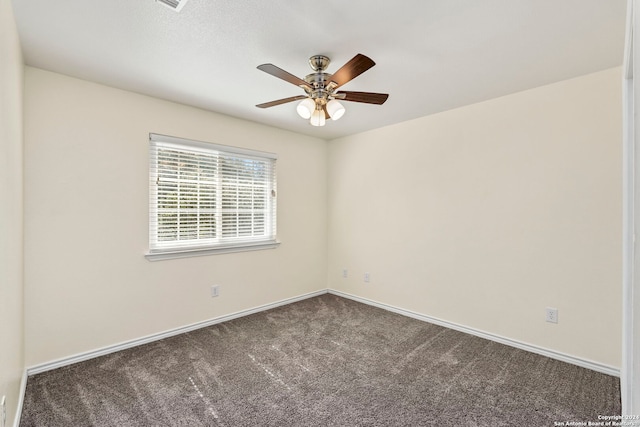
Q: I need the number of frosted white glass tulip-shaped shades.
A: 3